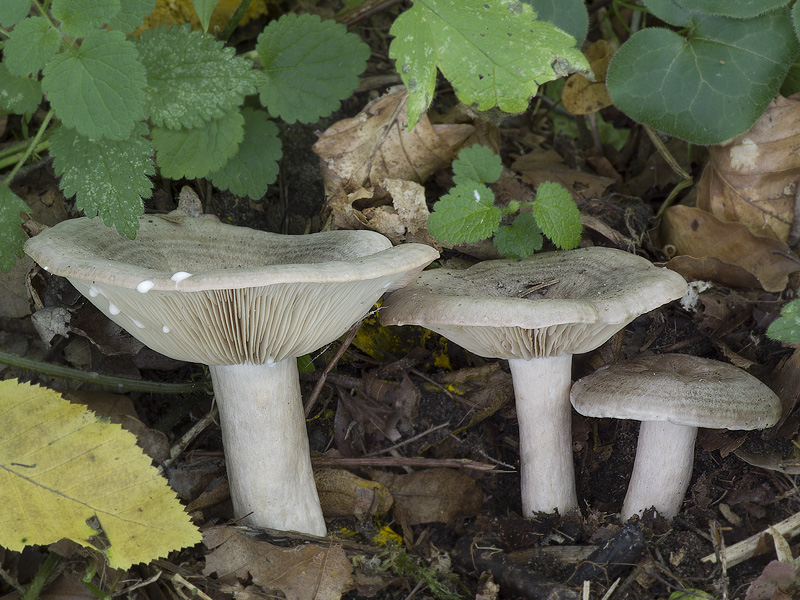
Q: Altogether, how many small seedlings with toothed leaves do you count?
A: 1